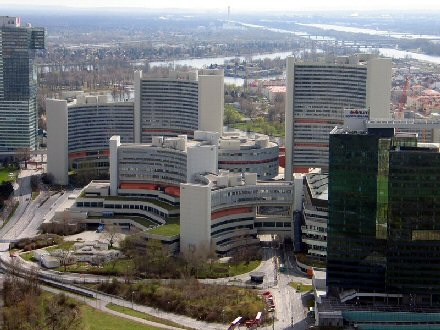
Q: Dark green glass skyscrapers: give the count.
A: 1